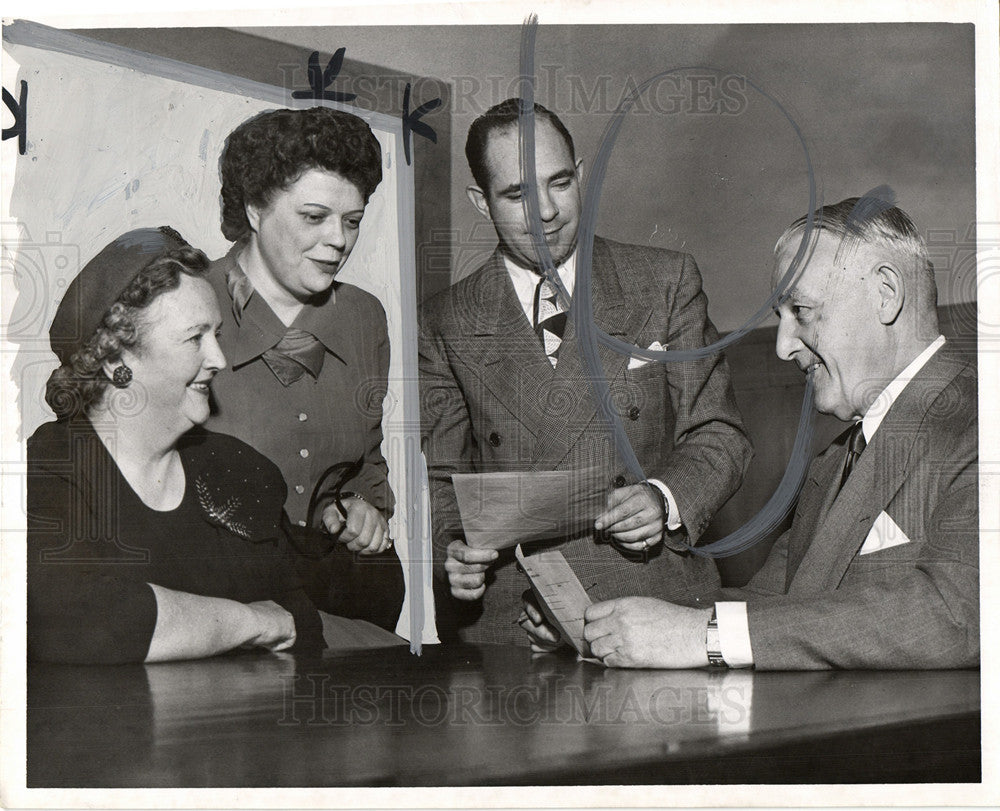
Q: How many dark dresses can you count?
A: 1